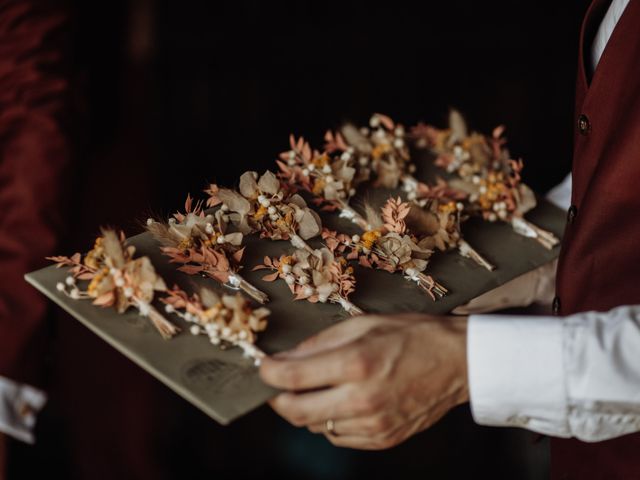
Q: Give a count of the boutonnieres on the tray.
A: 11